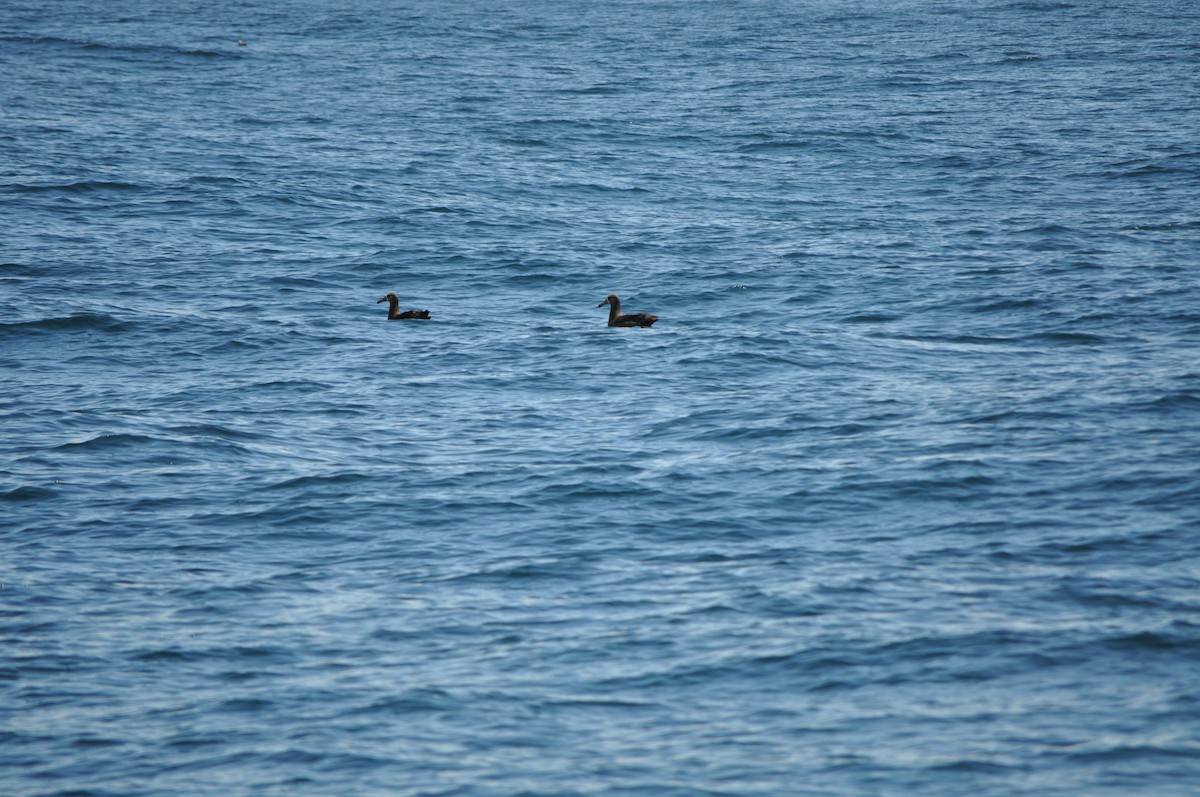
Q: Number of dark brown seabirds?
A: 2